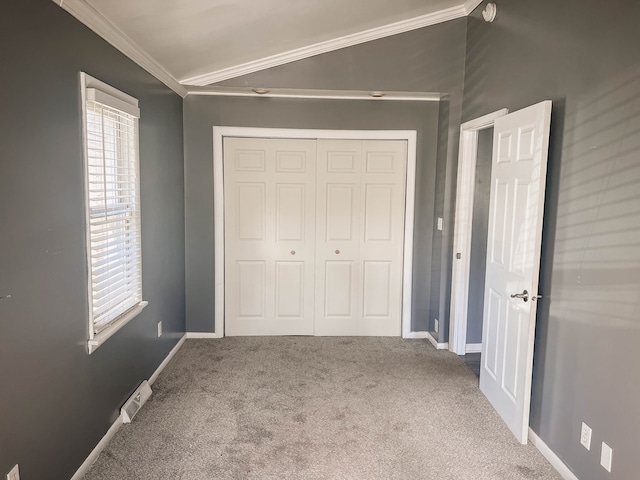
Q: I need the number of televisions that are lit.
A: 0